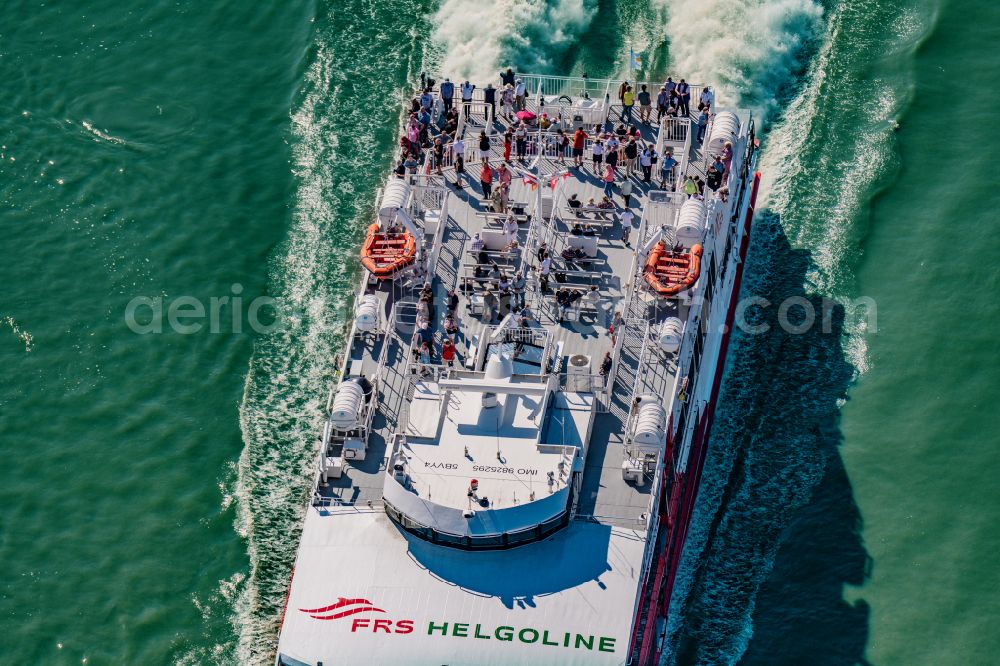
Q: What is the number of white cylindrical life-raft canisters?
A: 7